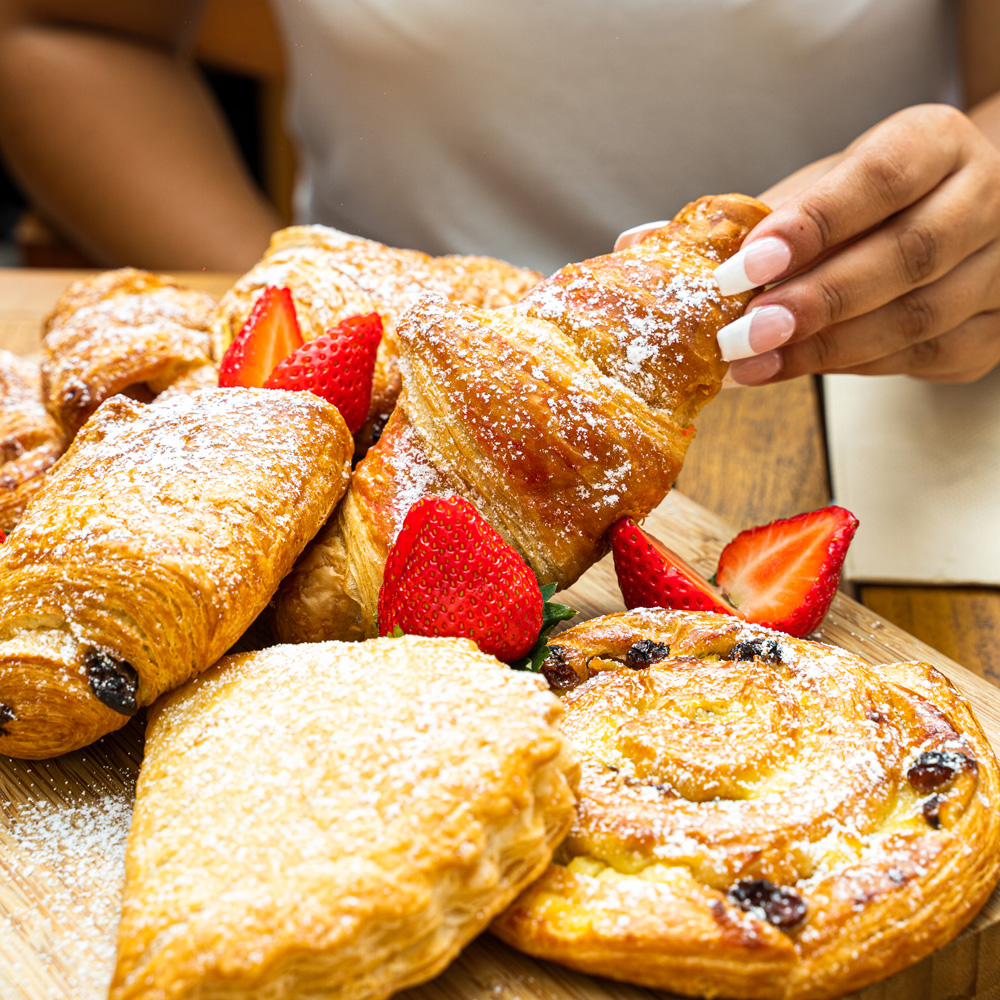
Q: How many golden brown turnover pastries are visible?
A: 1